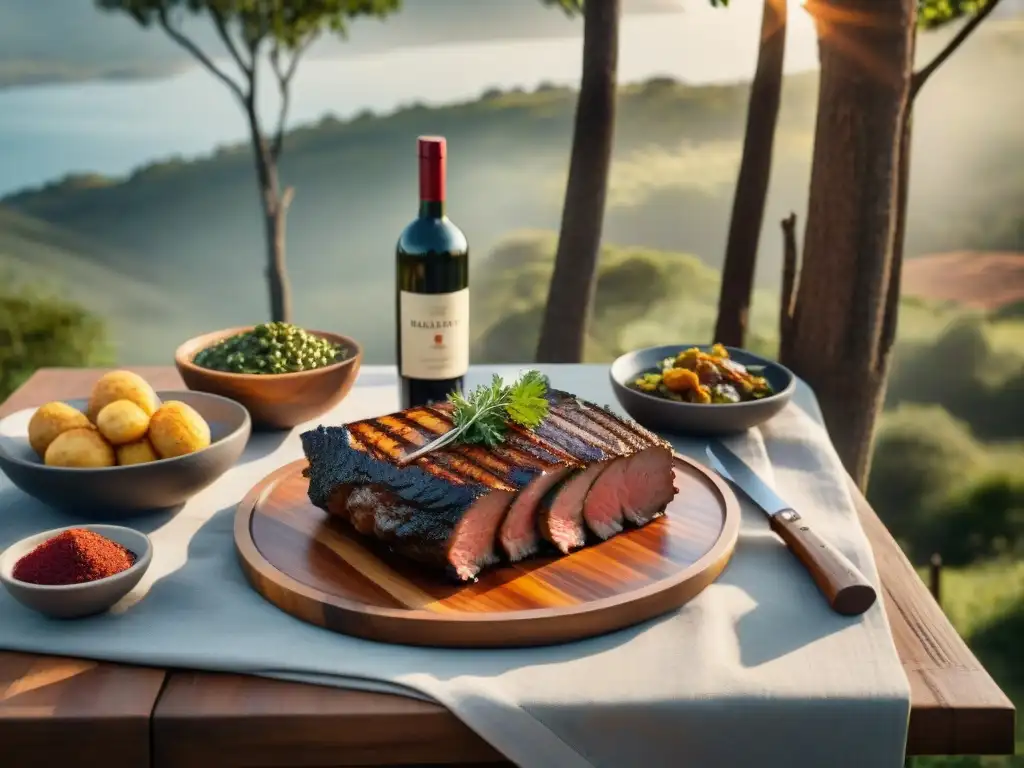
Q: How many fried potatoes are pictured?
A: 6